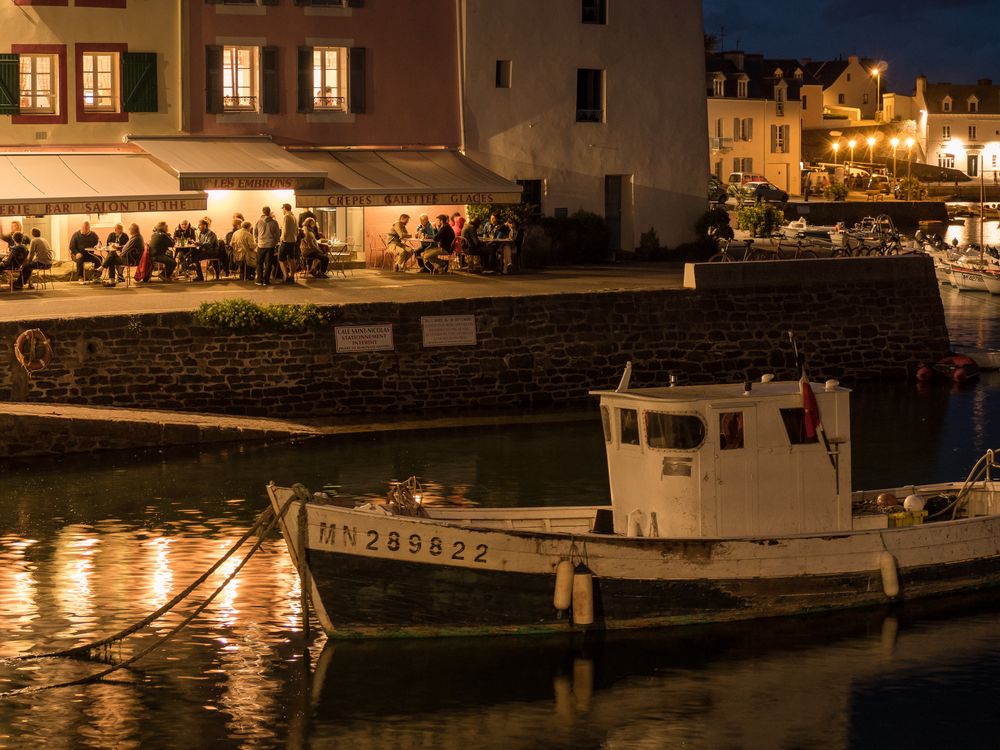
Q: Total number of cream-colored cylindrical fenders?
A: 3